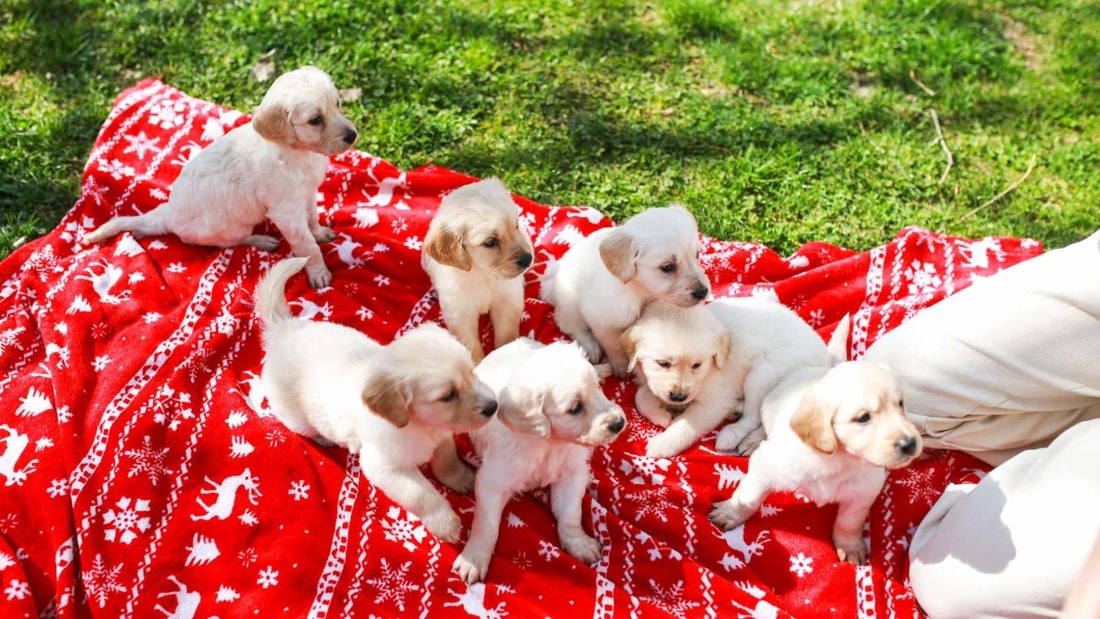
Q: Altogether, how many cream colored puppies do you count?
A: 7